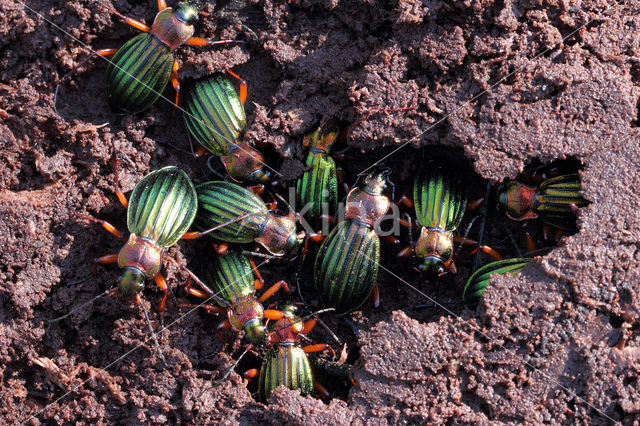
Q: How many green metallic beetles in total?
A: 11